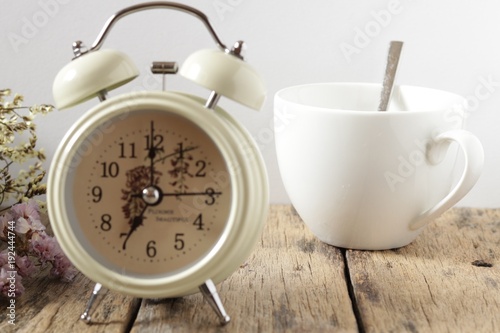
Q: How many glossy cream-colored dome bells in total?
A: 2